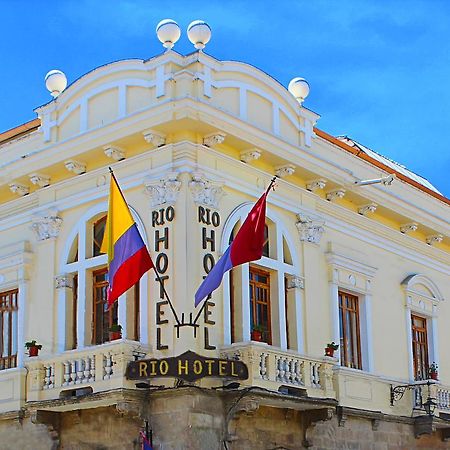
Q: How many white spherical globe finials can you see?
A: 4